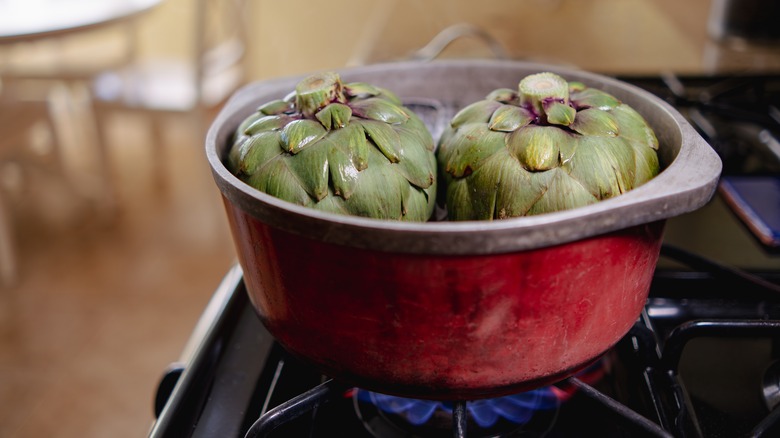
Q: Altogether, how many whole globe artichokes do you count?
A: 2